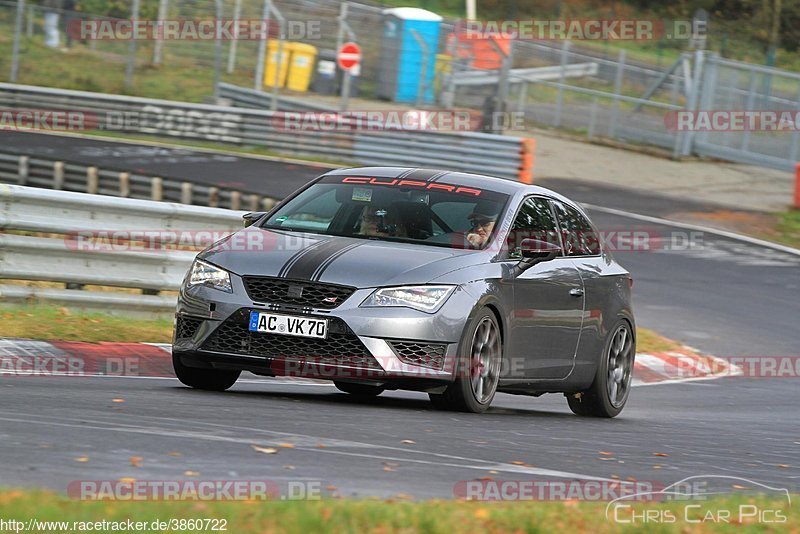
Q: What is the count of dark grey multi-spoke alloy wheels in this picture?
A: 2